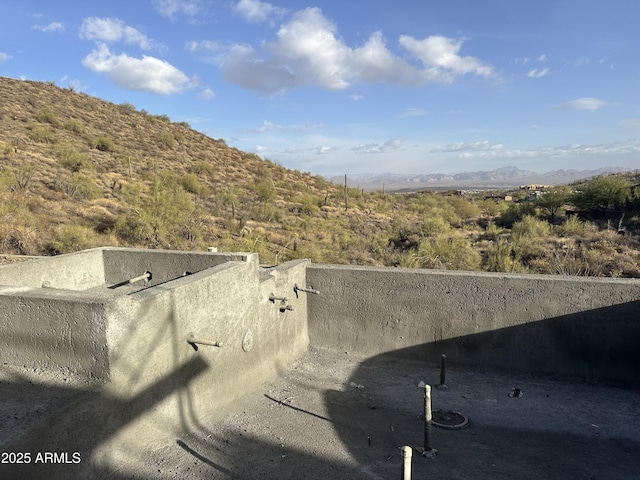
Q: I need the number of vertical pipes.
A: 3